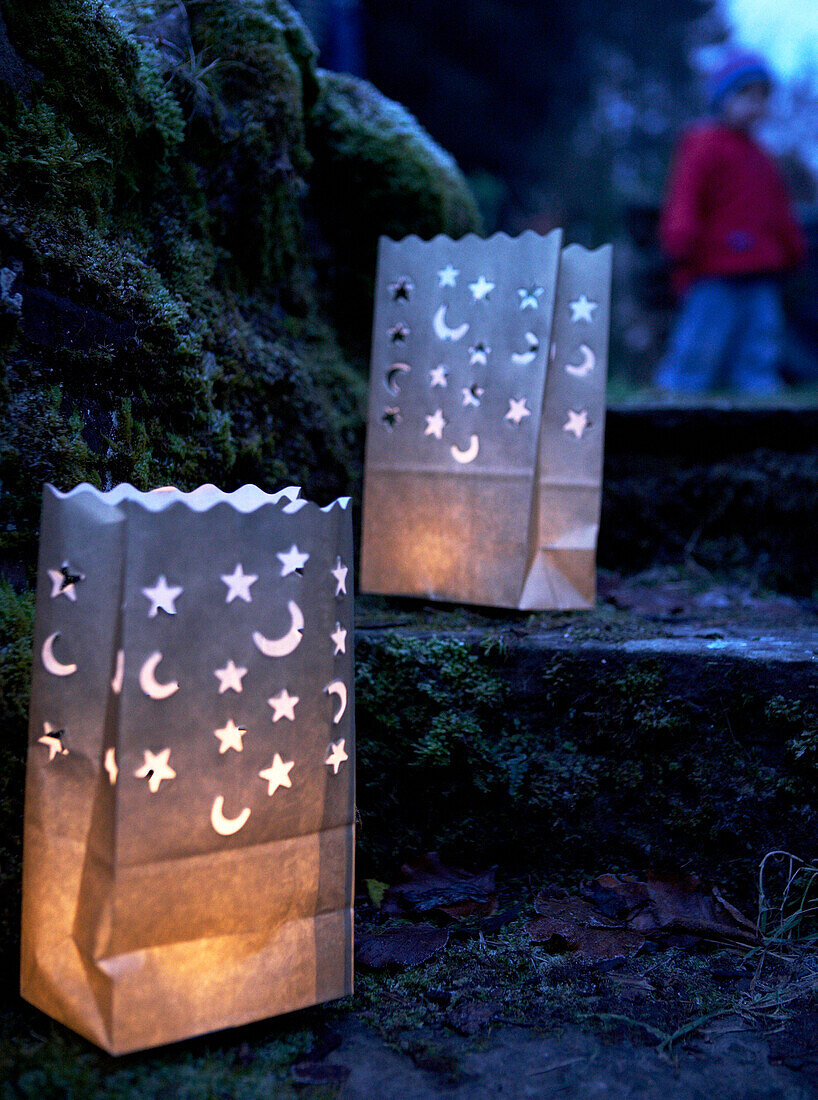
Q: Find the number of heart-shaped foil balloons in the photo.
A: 0